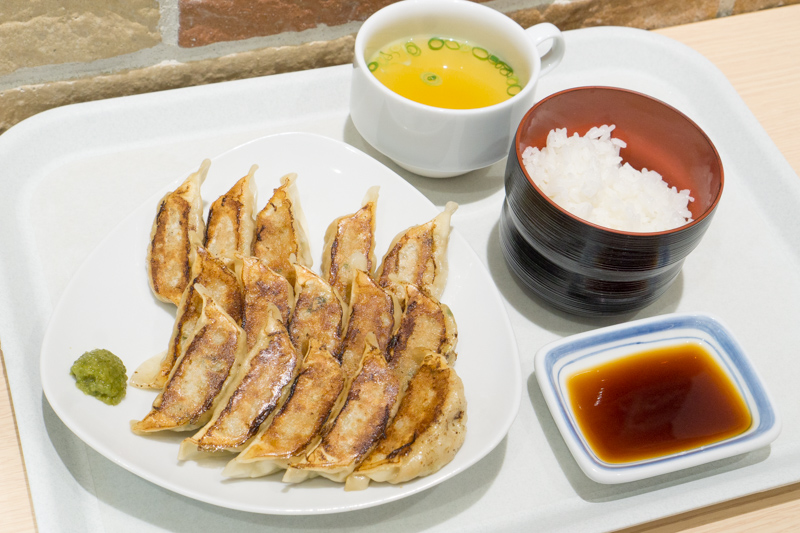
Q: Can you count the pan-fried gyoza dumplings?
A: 15